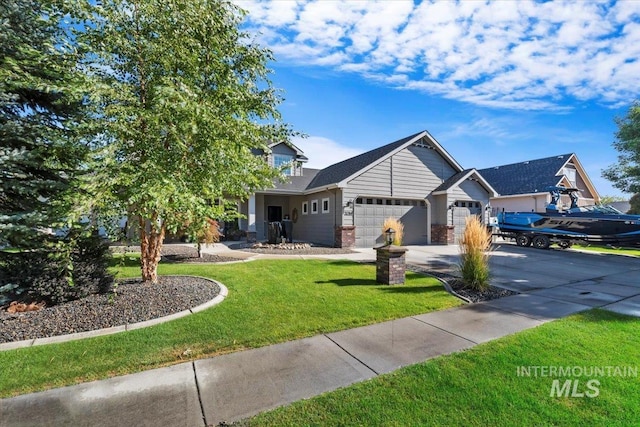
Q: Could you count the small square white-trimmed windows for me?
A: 3